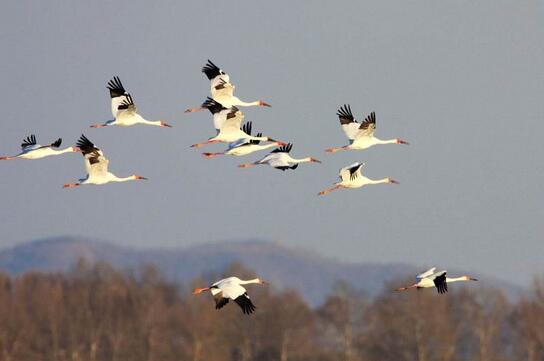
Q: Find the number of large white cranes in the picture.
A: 11